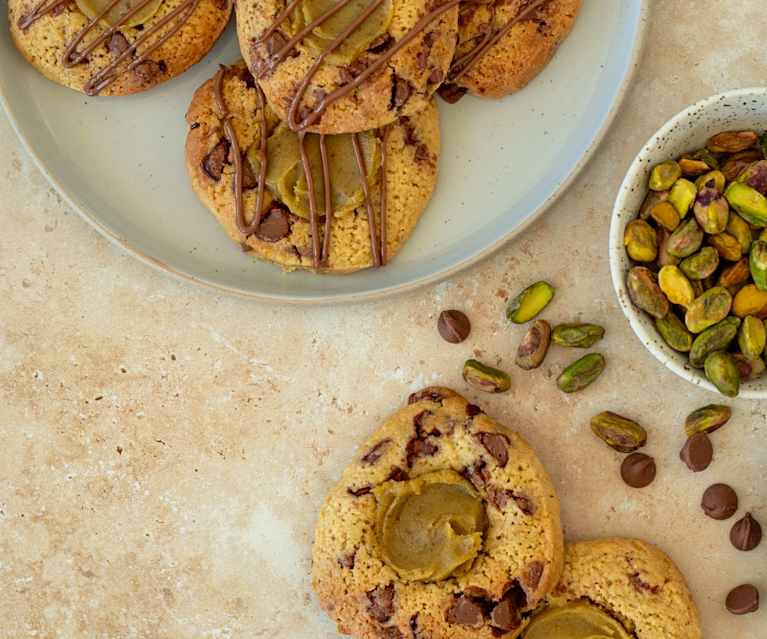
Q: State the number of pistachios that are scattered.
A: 7